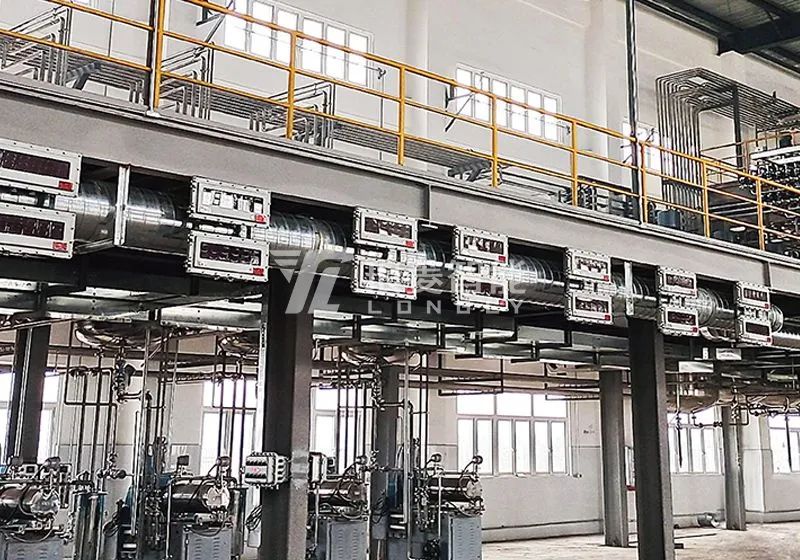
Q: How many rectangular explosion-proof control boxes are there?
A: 14